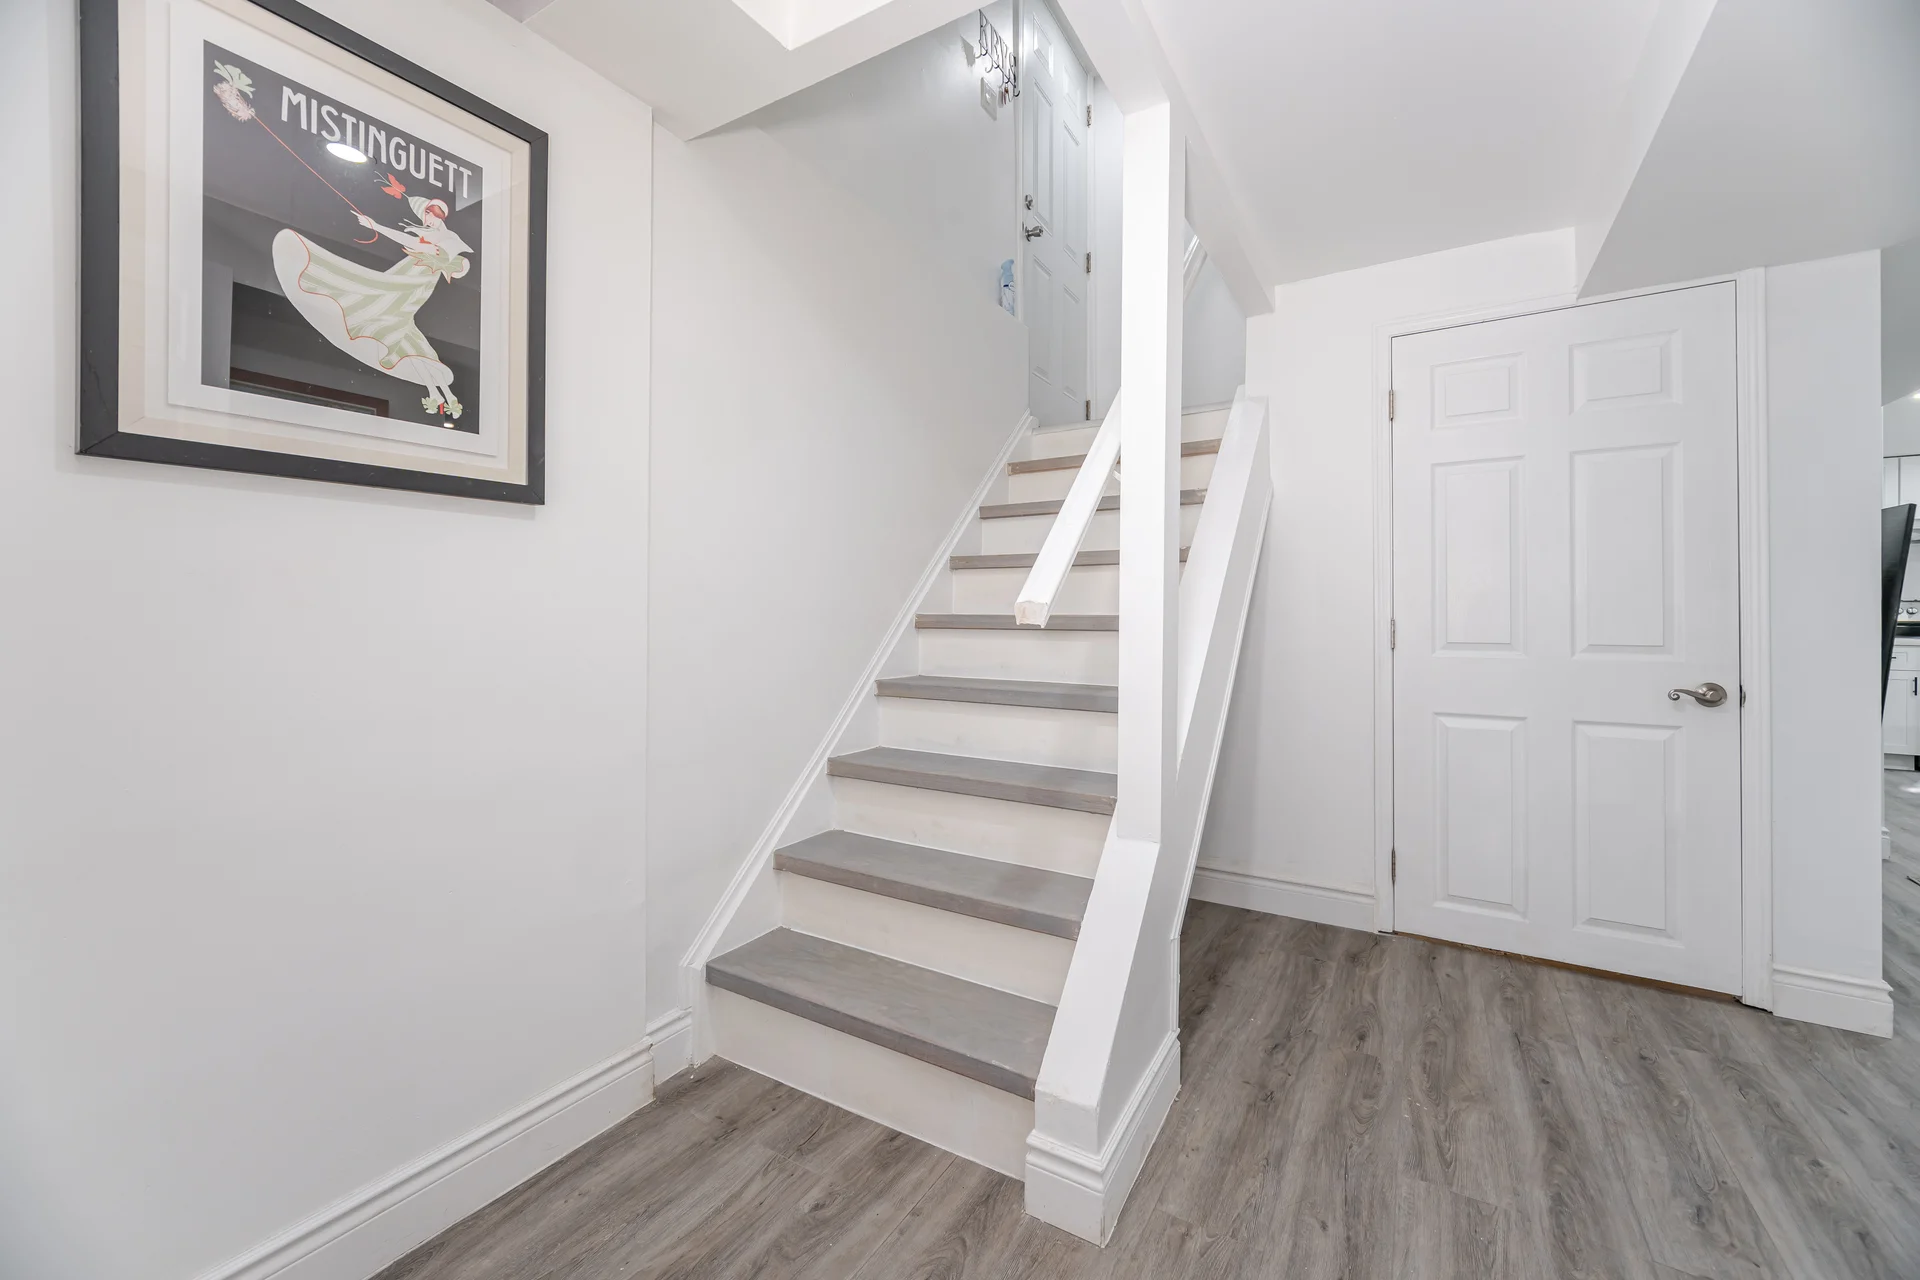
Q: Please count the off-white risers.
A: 9